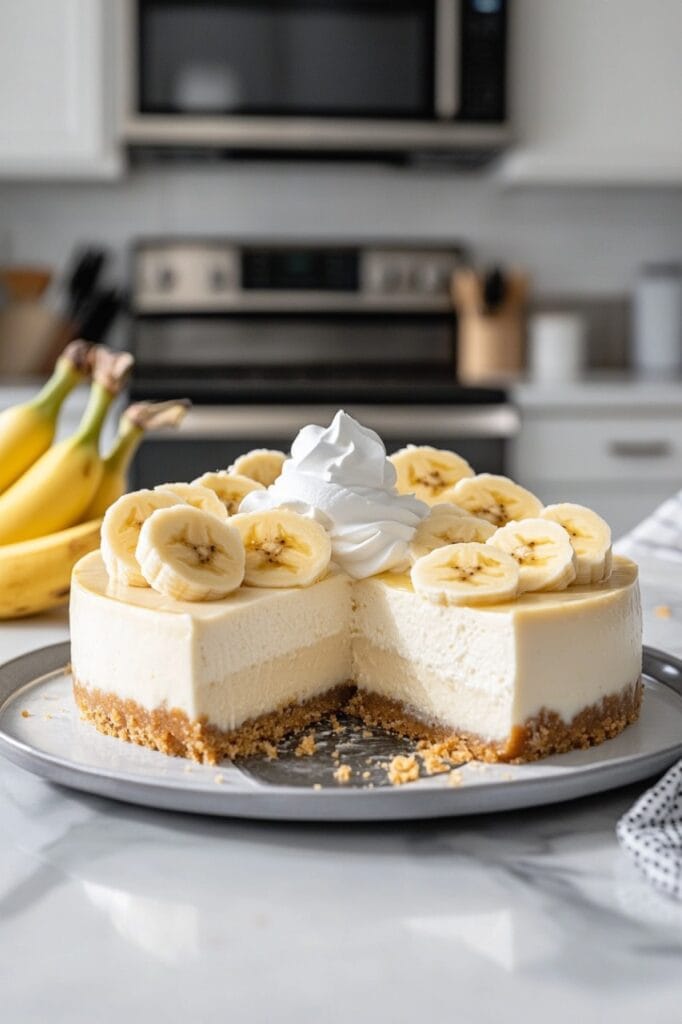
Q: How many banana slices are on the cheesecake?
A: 12